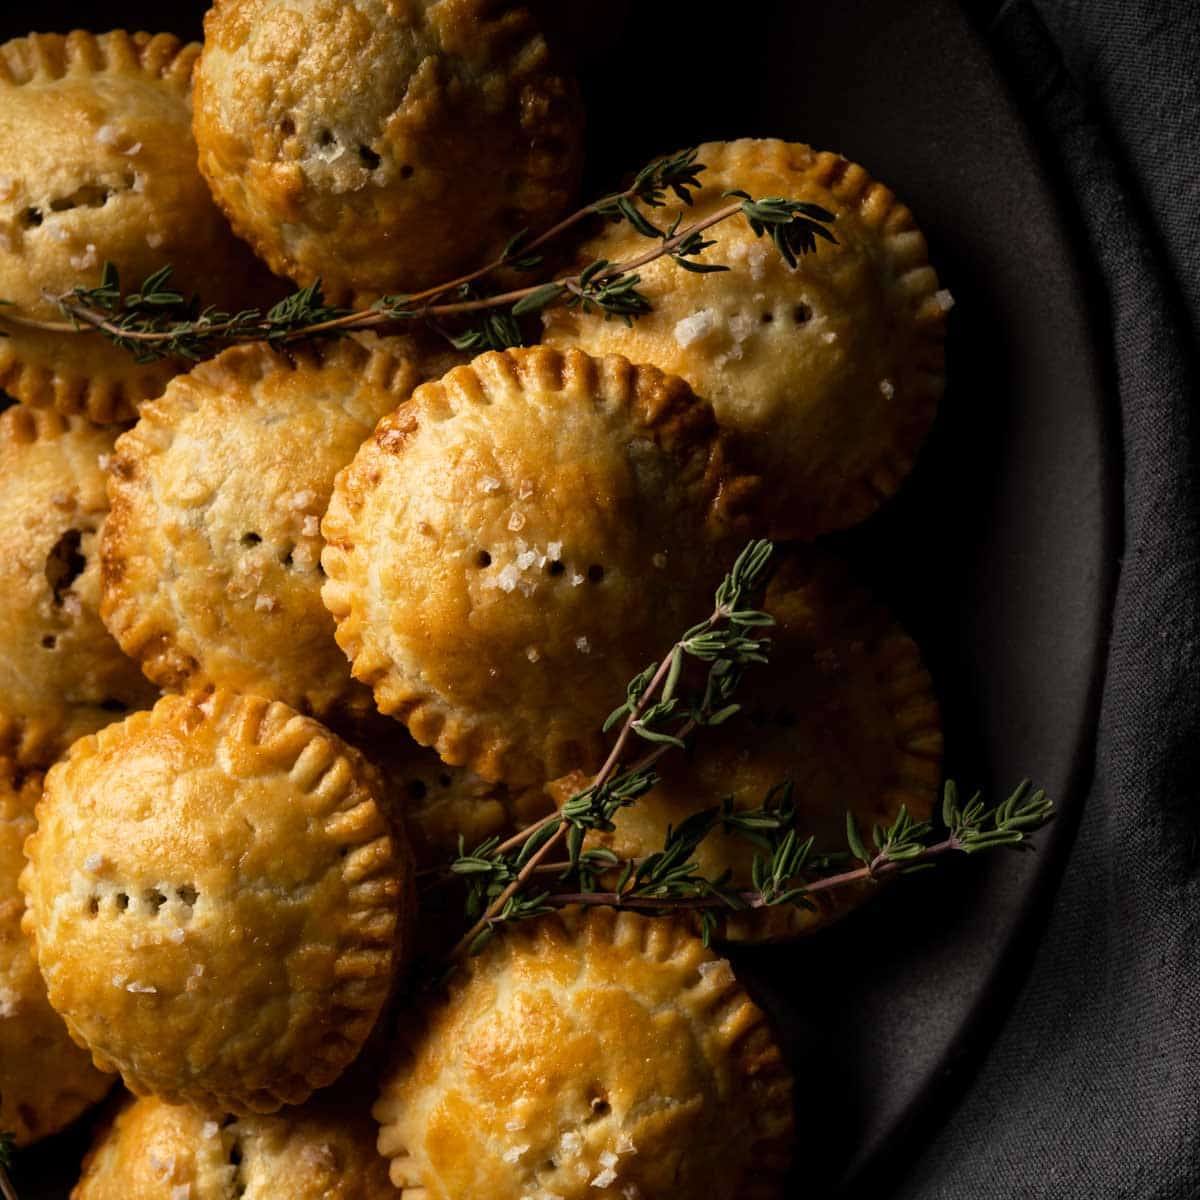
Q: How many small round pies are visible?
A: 12